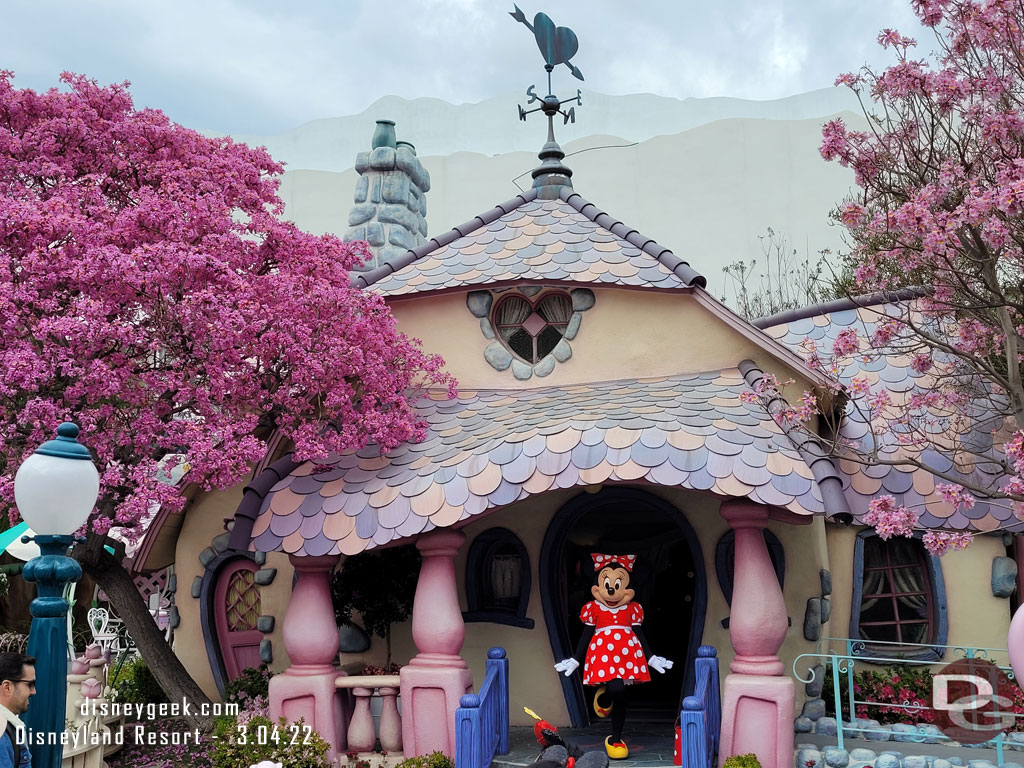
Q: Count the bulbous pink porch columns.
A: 3